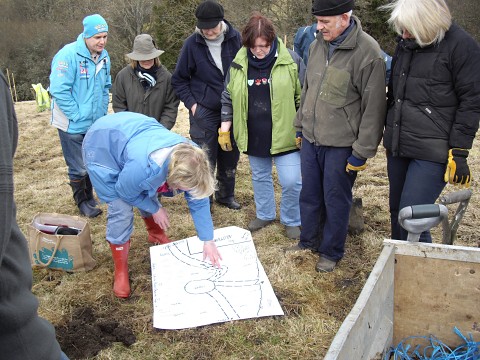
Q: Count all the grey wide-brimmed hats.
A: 1